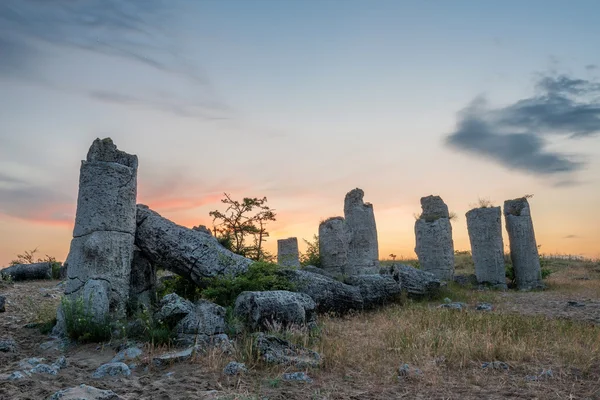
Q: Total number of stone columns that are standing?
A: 7